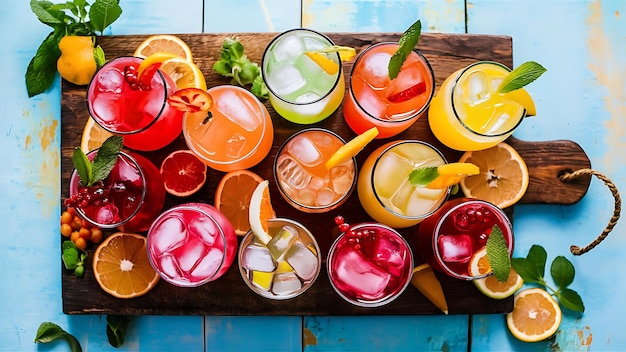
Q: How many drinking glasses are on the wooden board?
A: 12